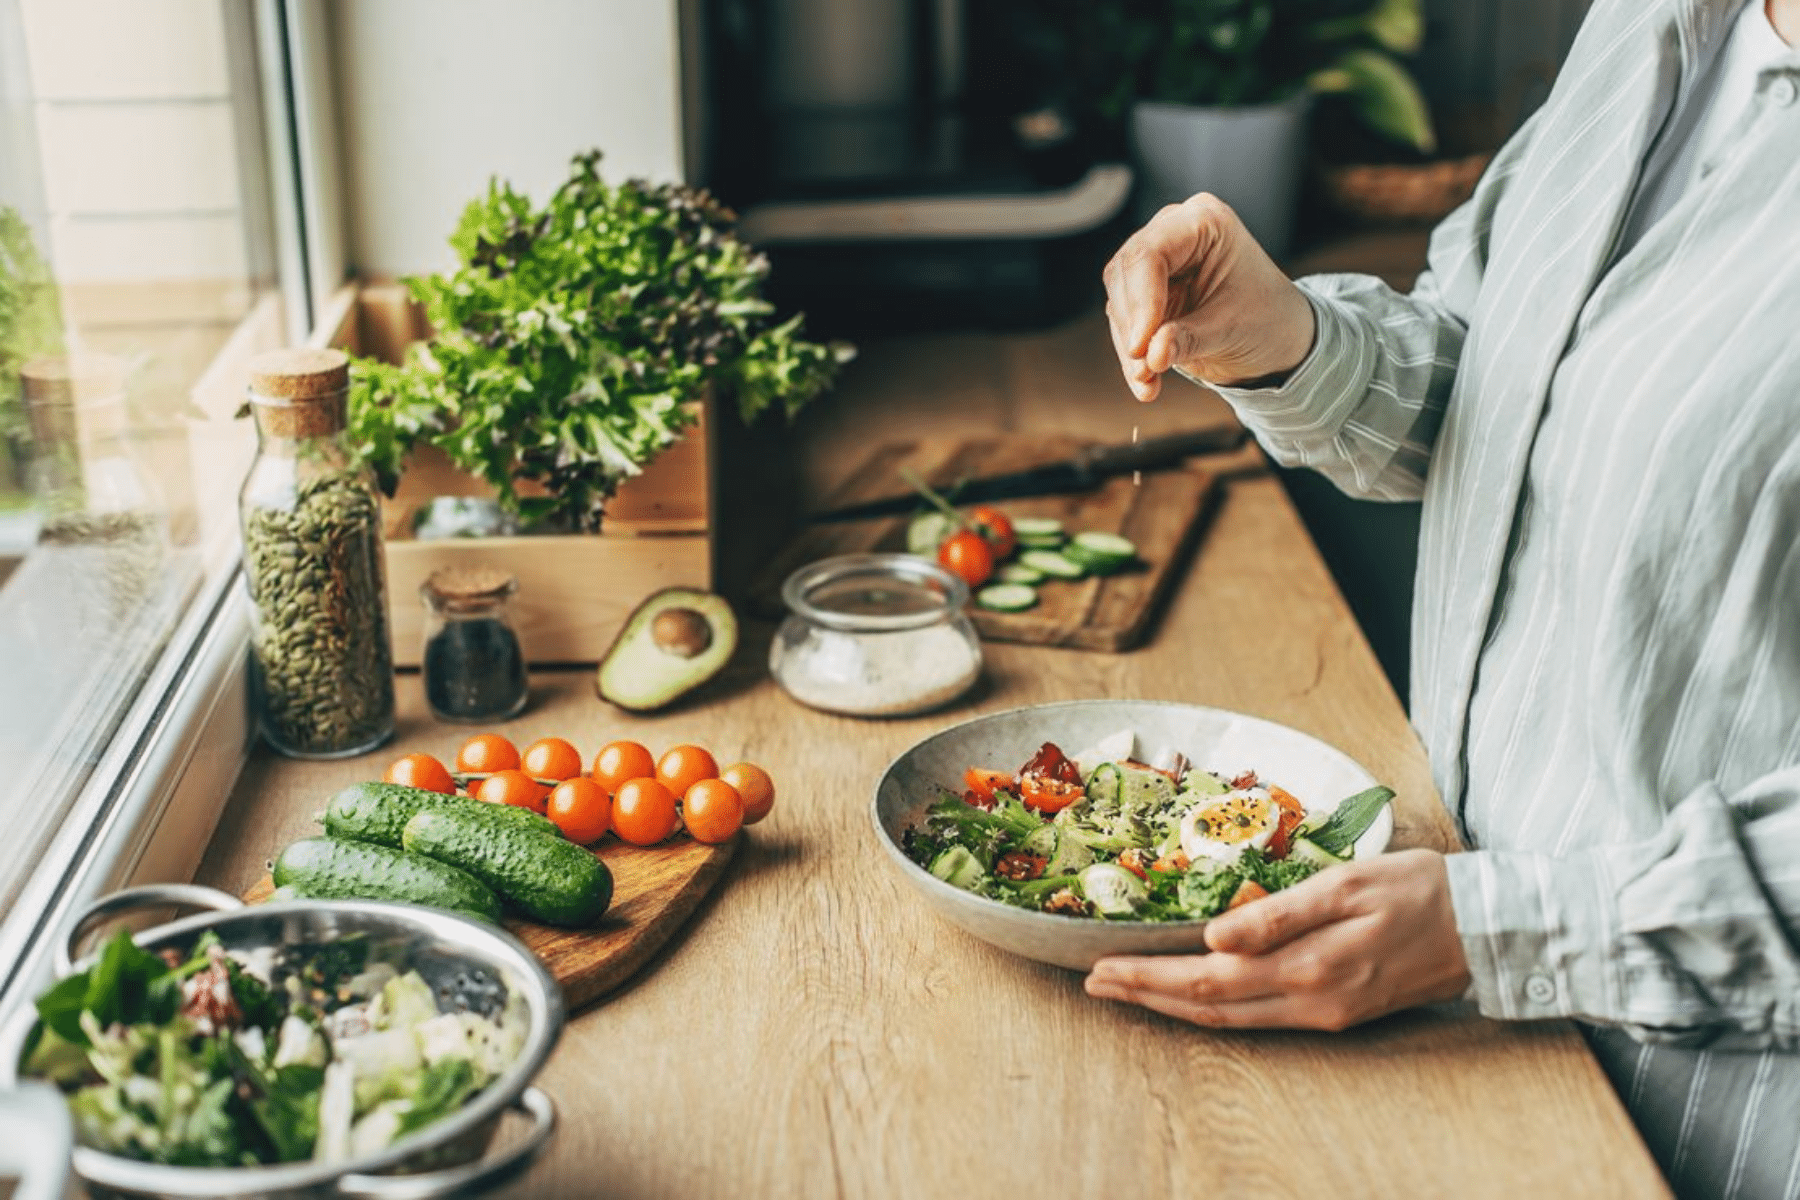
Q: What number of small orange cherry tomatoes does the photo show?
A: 10